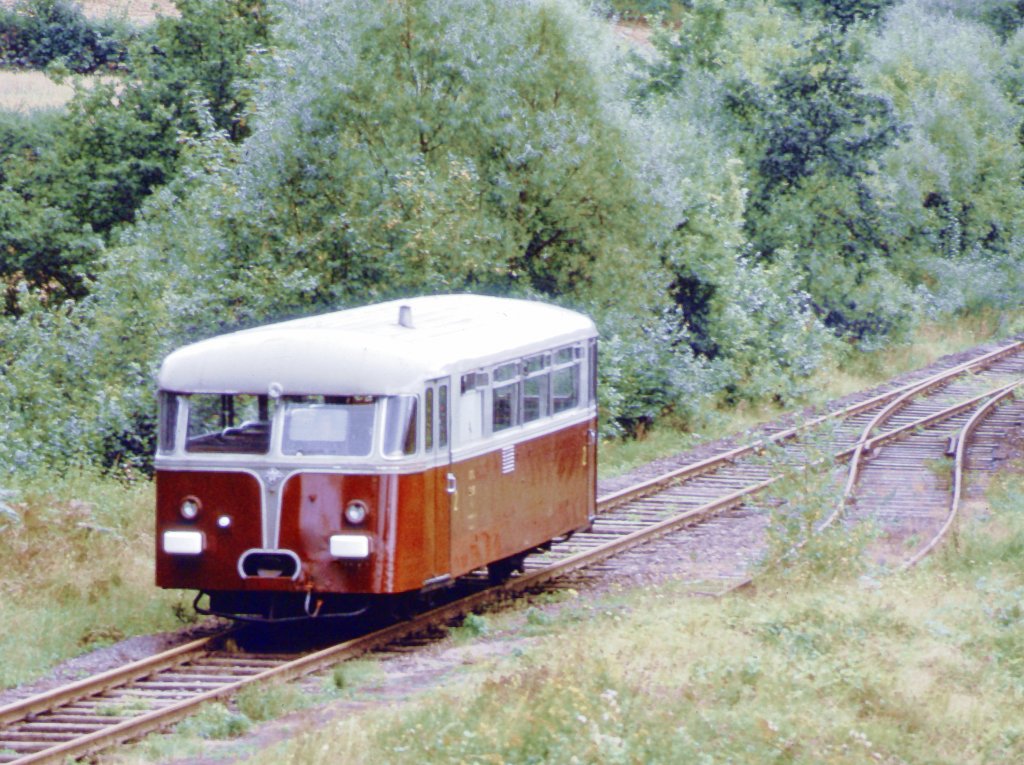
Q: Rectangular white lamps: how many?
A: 2